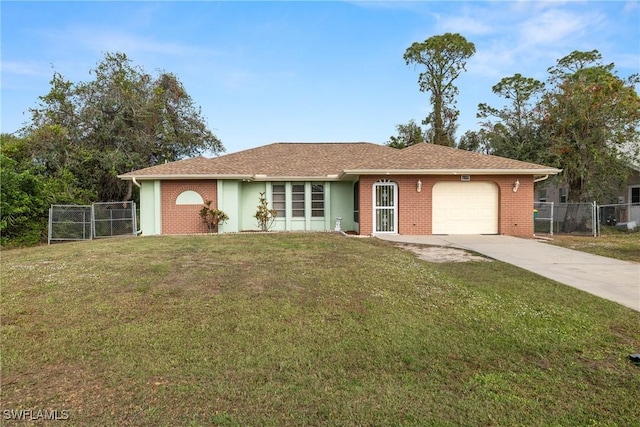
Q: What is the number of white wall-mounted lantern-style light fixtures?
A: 2